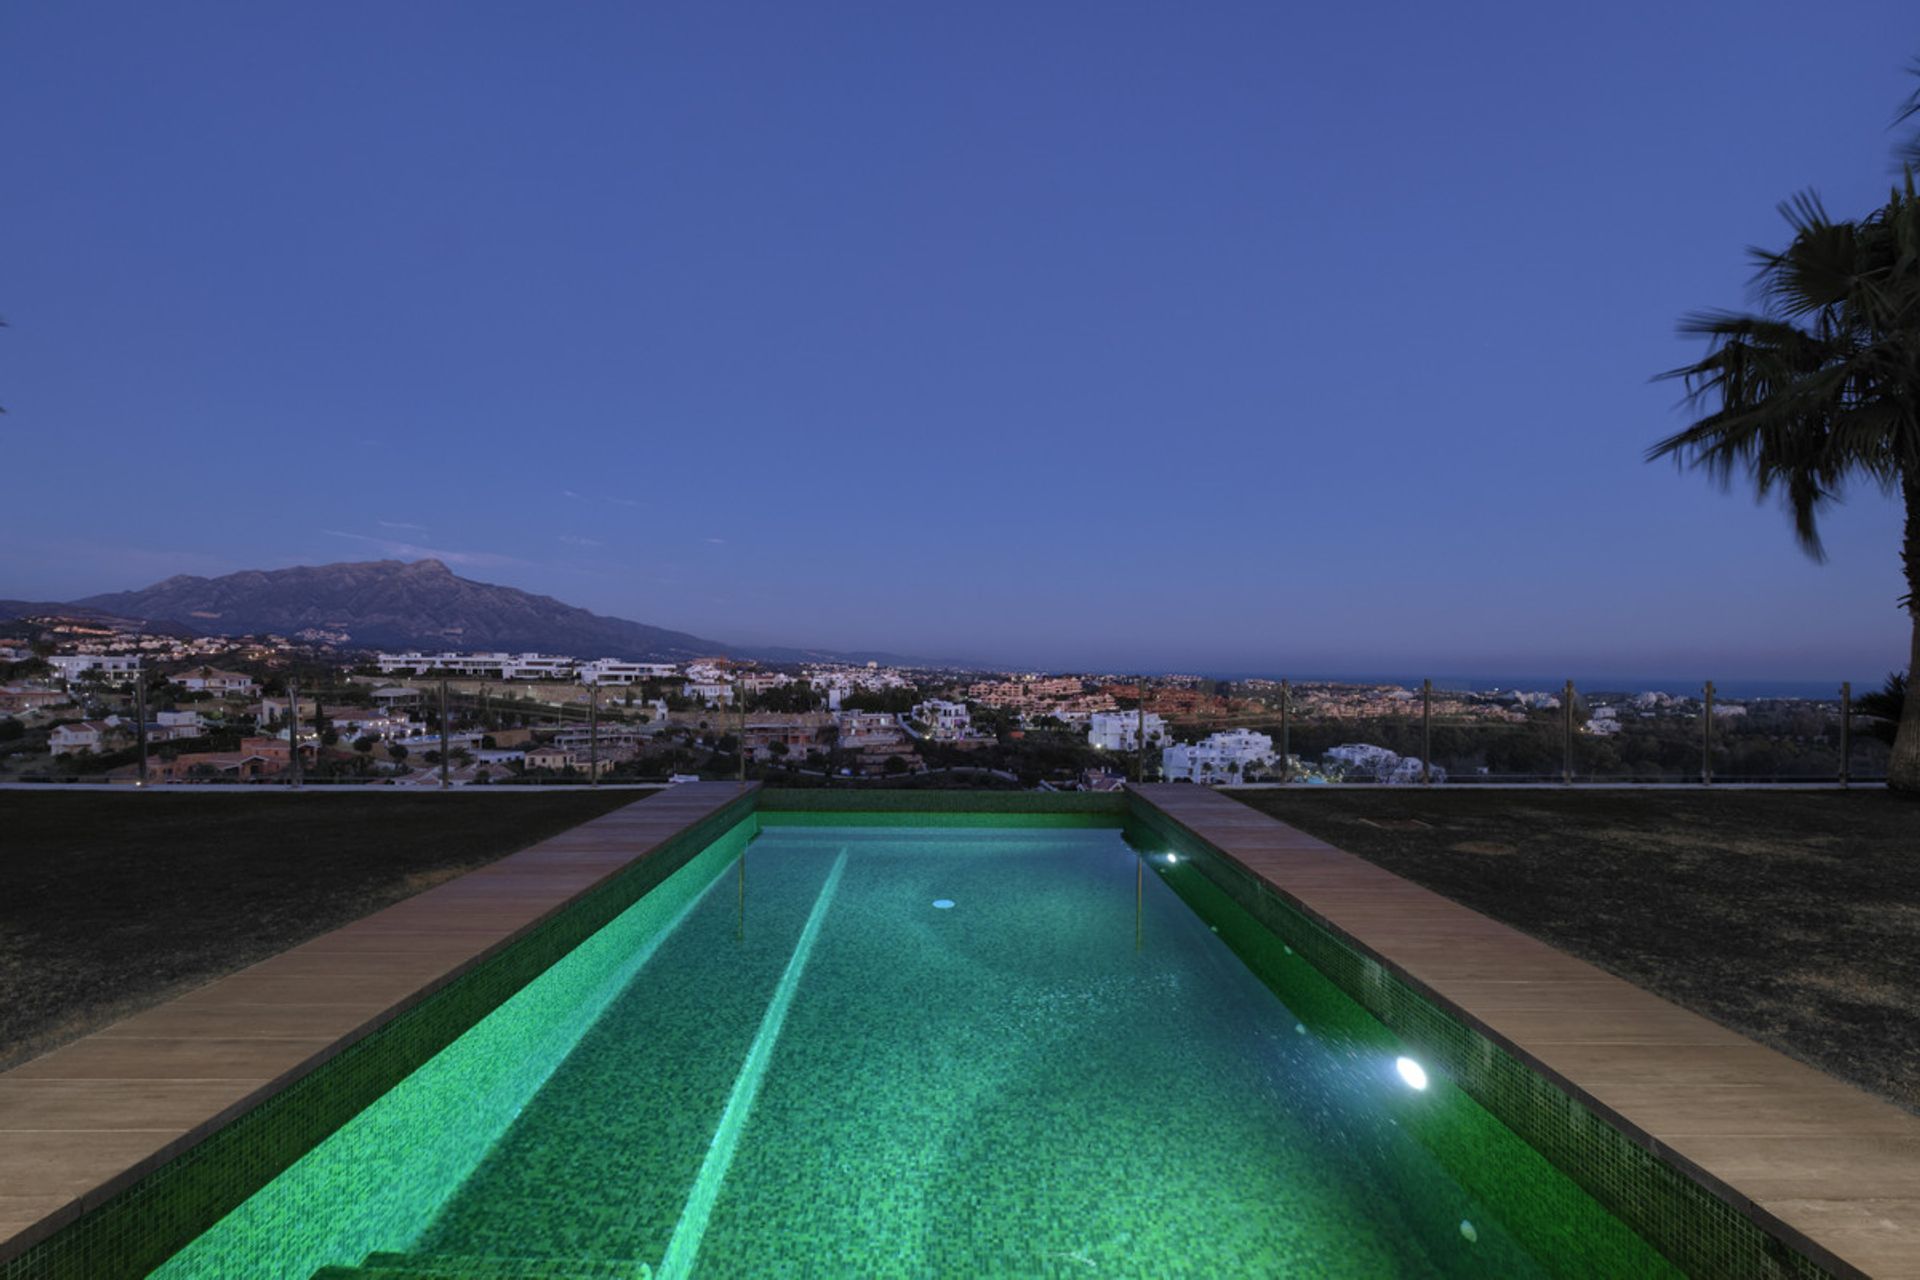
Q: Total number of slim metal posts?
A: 11